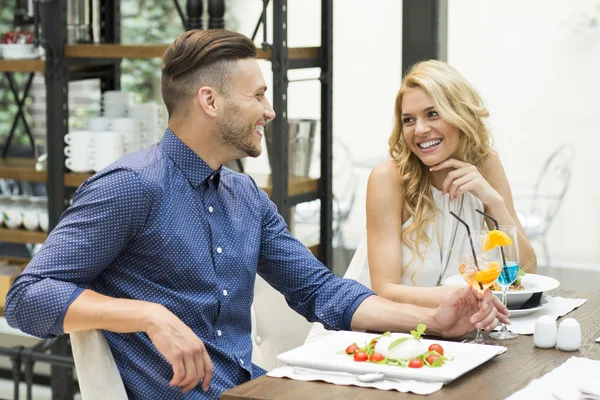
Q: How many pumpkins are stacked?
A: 0